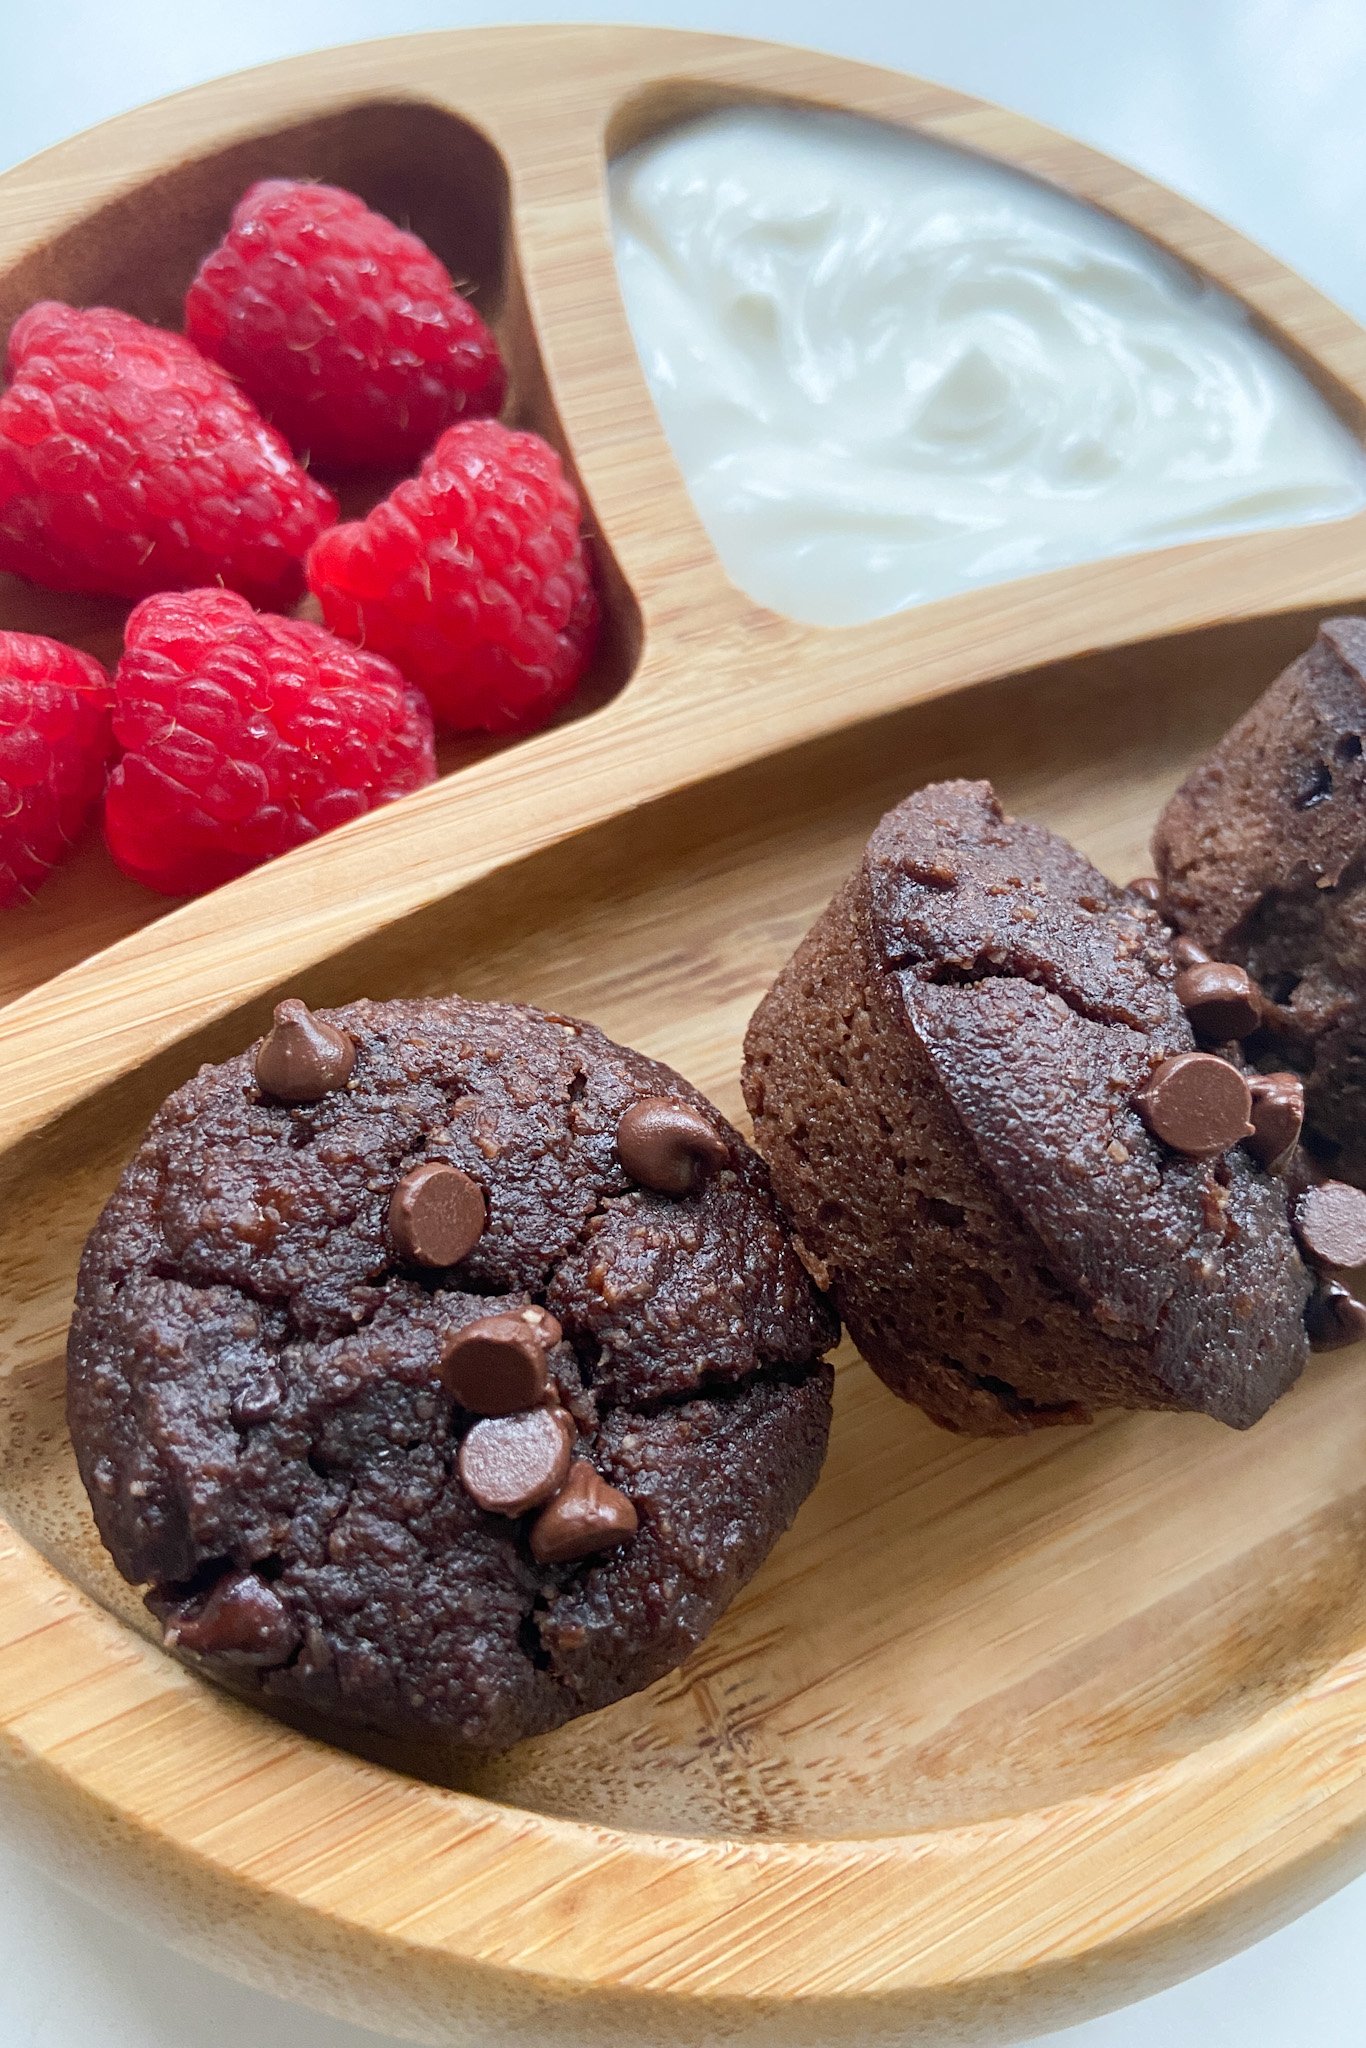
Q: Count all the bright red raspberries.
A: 5